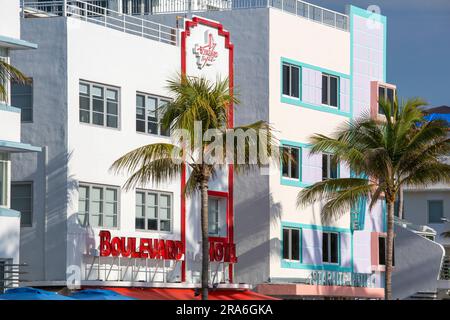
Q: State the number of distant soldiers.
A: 0